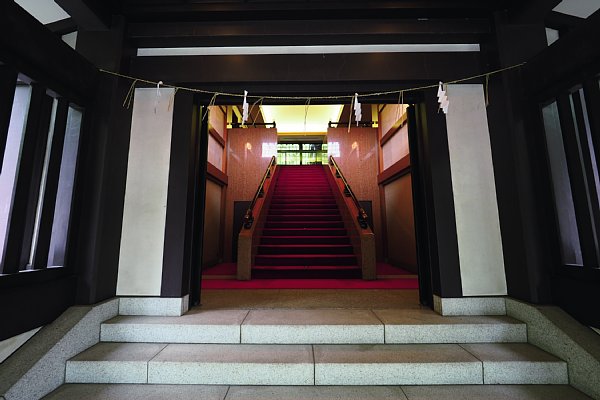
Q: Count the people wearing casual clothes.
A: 0